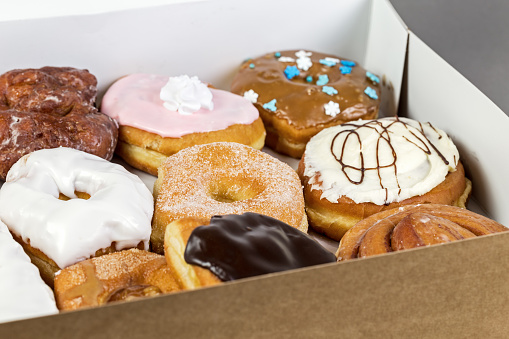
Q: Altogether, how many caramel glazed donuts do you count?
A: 1